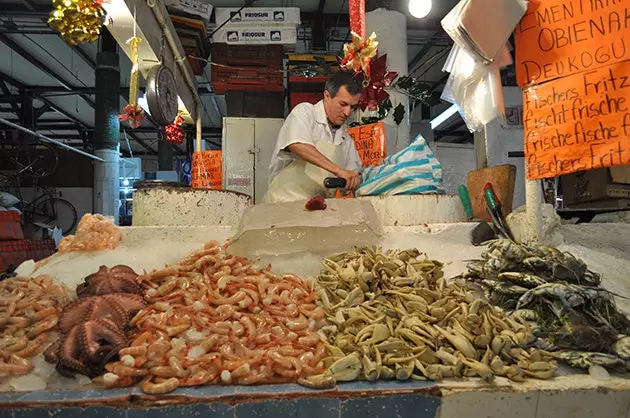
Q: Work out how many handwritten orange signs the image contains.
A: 4